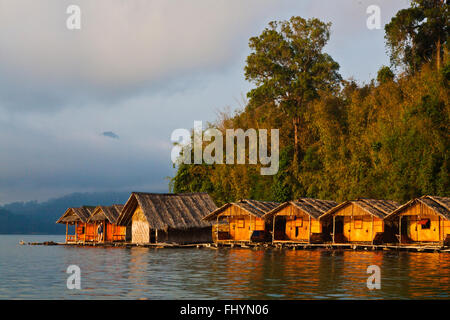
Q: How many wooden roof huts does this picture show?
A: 7